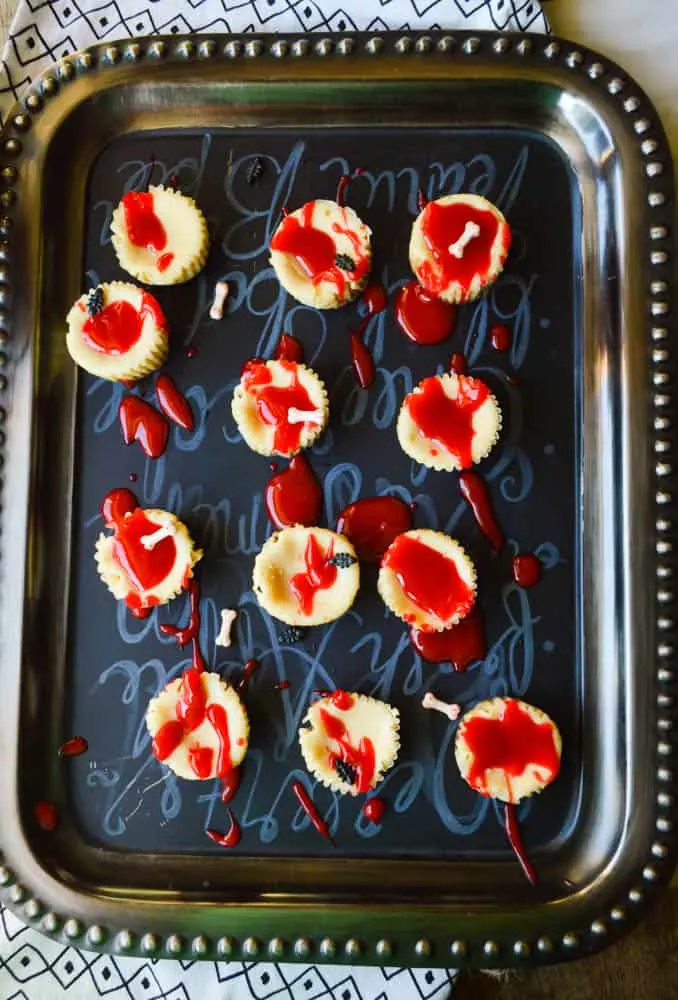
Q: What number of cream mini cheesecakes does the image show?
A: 12